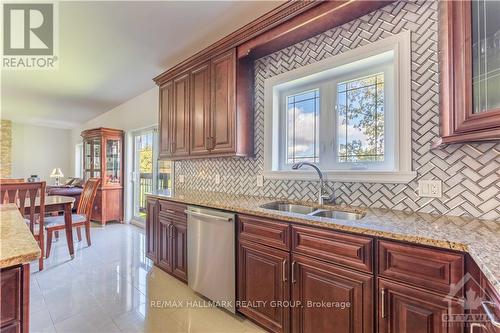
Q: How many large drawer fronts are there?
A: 3